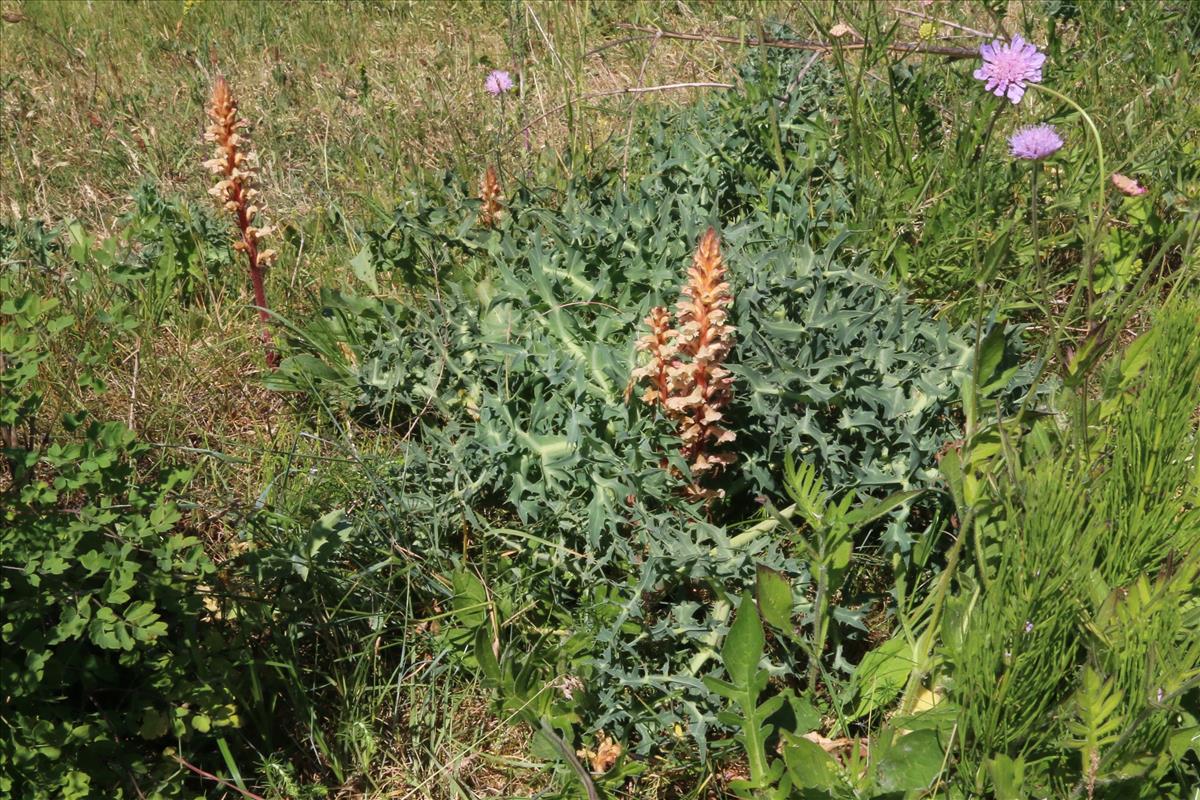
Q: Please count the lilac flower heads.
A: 3